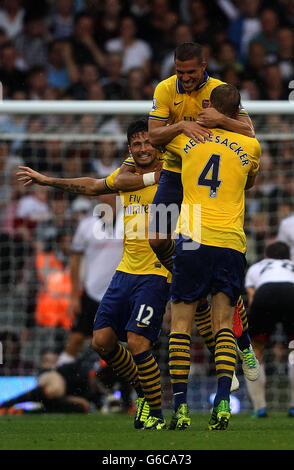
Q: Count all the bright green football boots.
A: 4